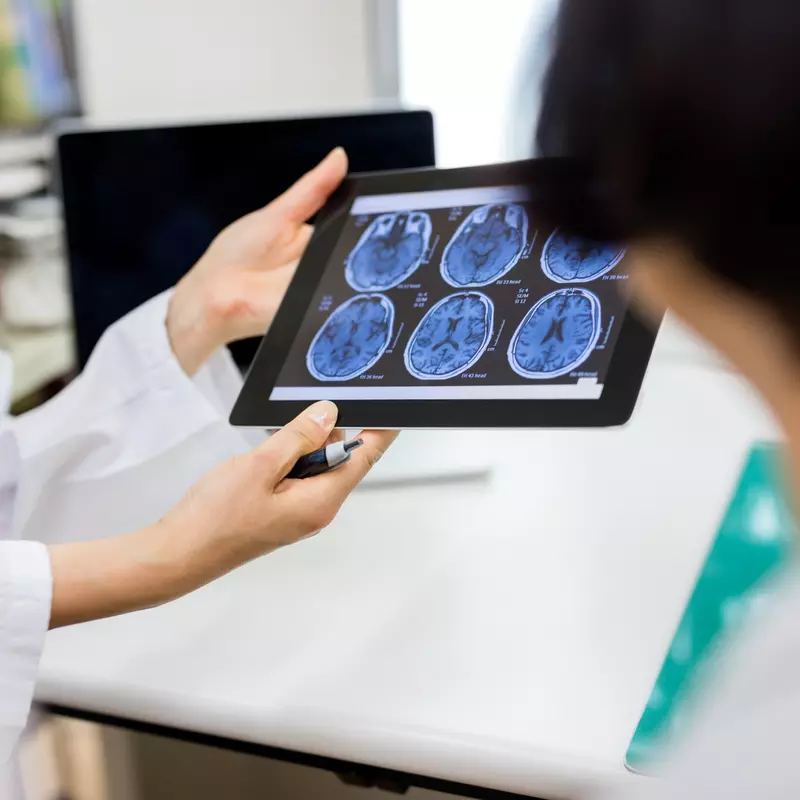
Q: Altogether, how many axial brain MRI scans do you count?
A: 6